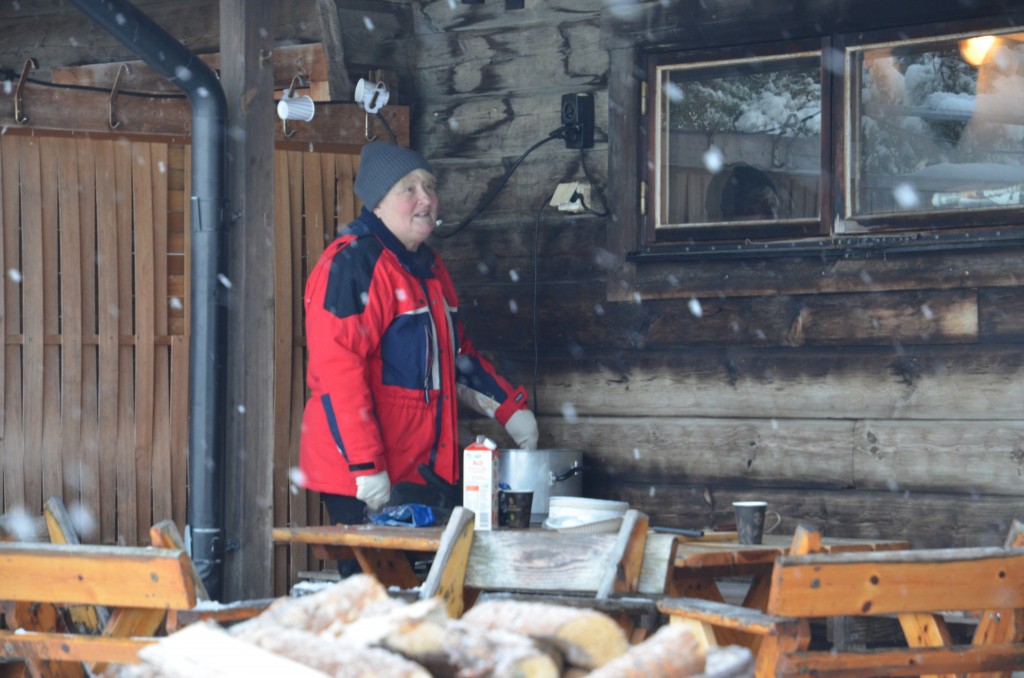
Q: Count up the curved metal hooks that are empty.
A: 2